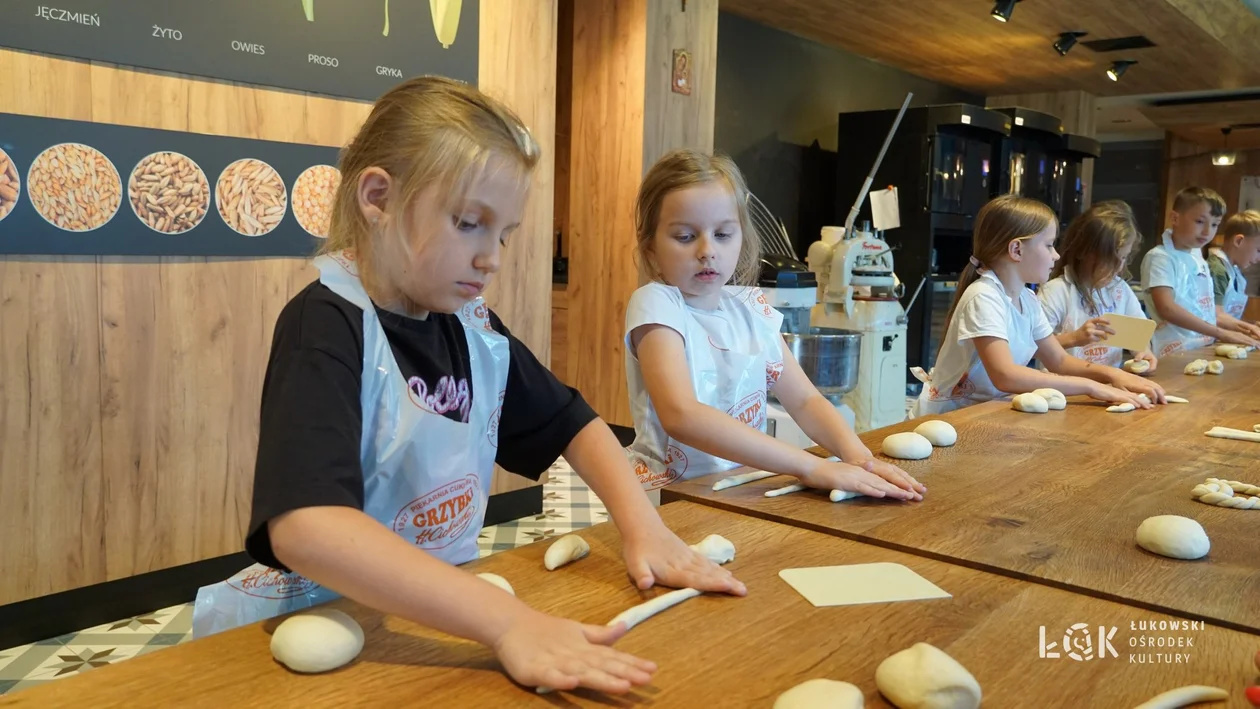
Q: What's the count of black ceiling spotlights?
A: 3